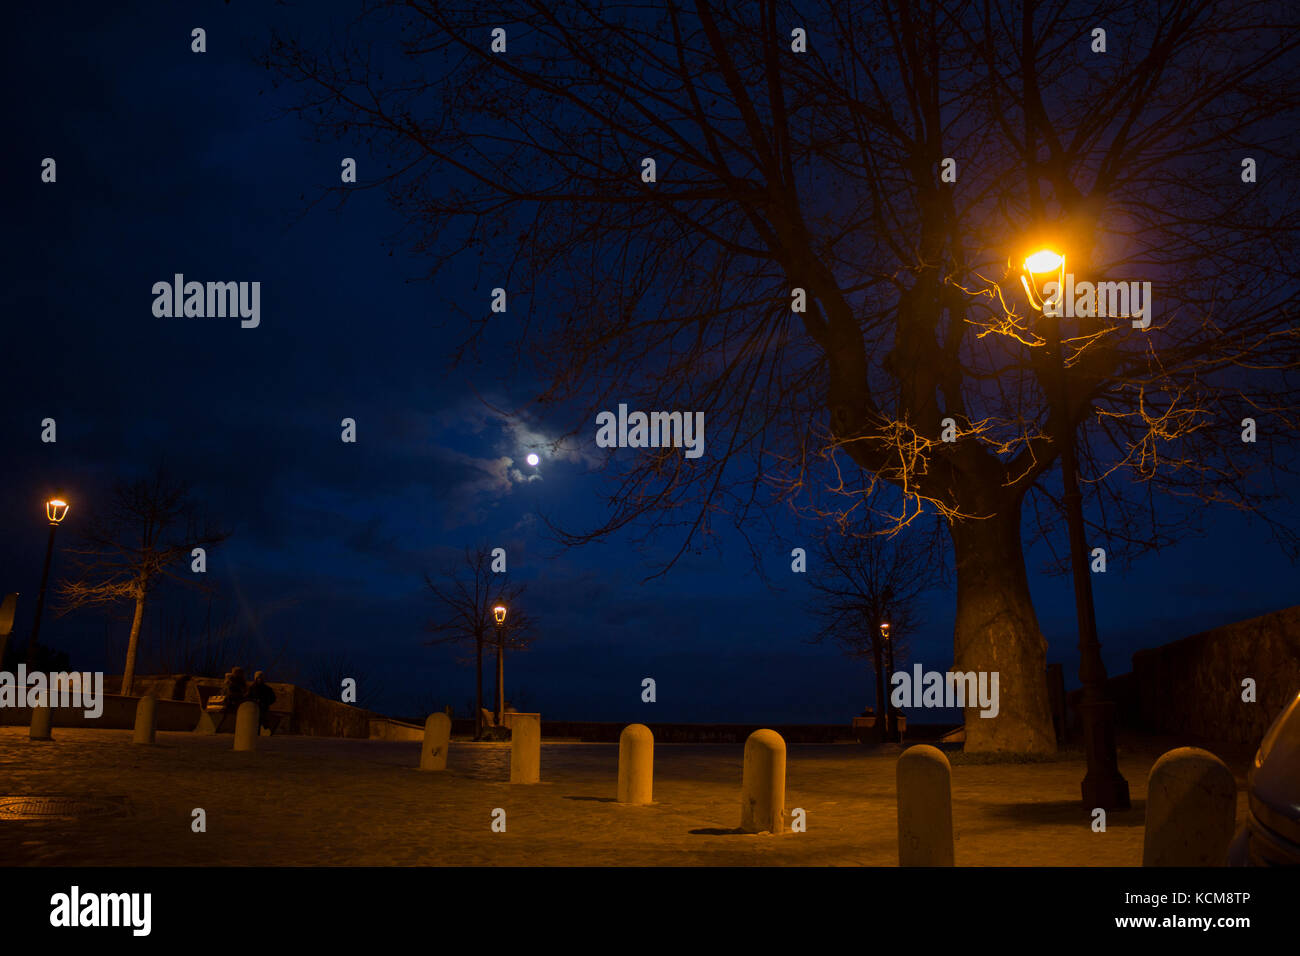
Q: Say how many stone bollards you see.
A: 9